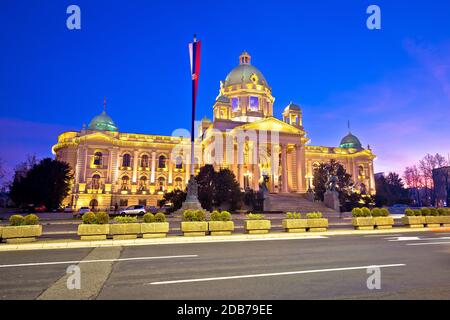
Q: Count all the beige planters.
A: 14